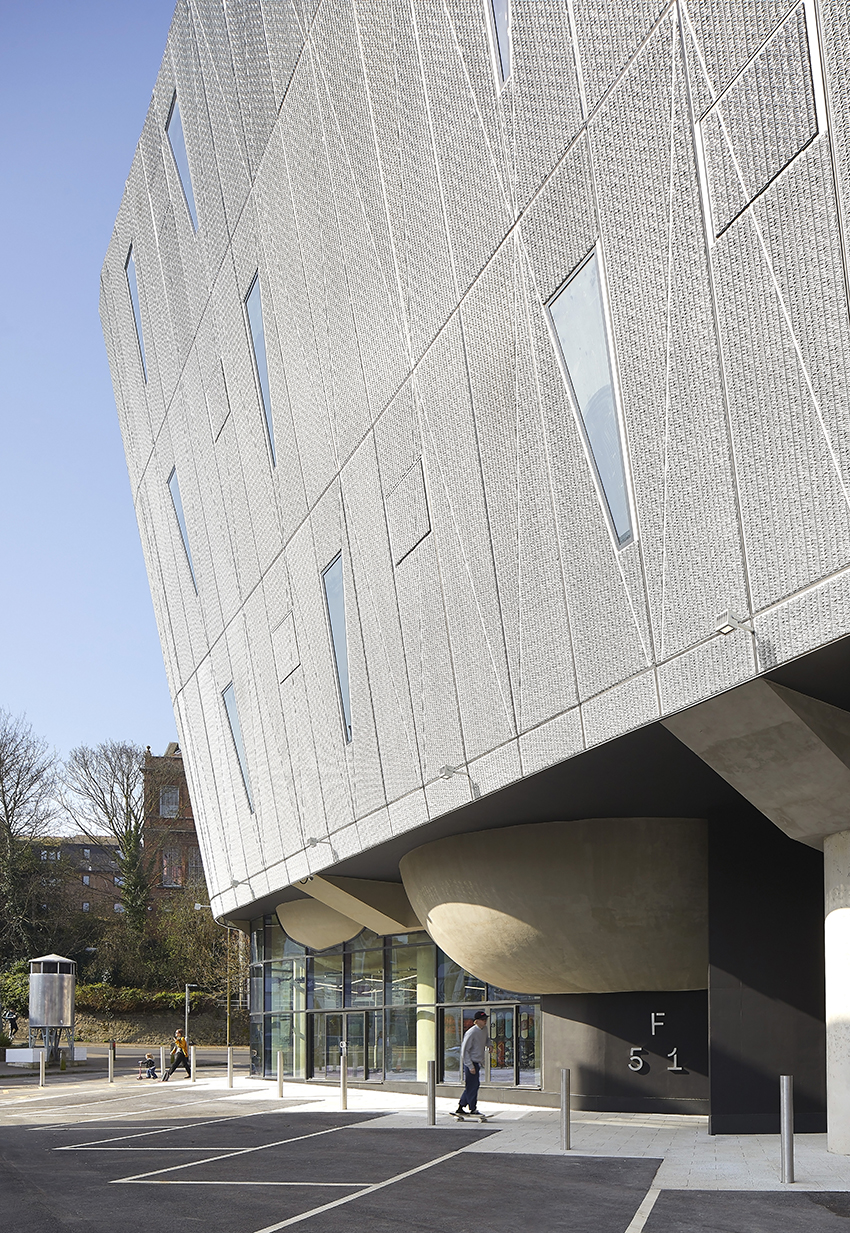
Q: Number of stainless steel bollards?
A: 10